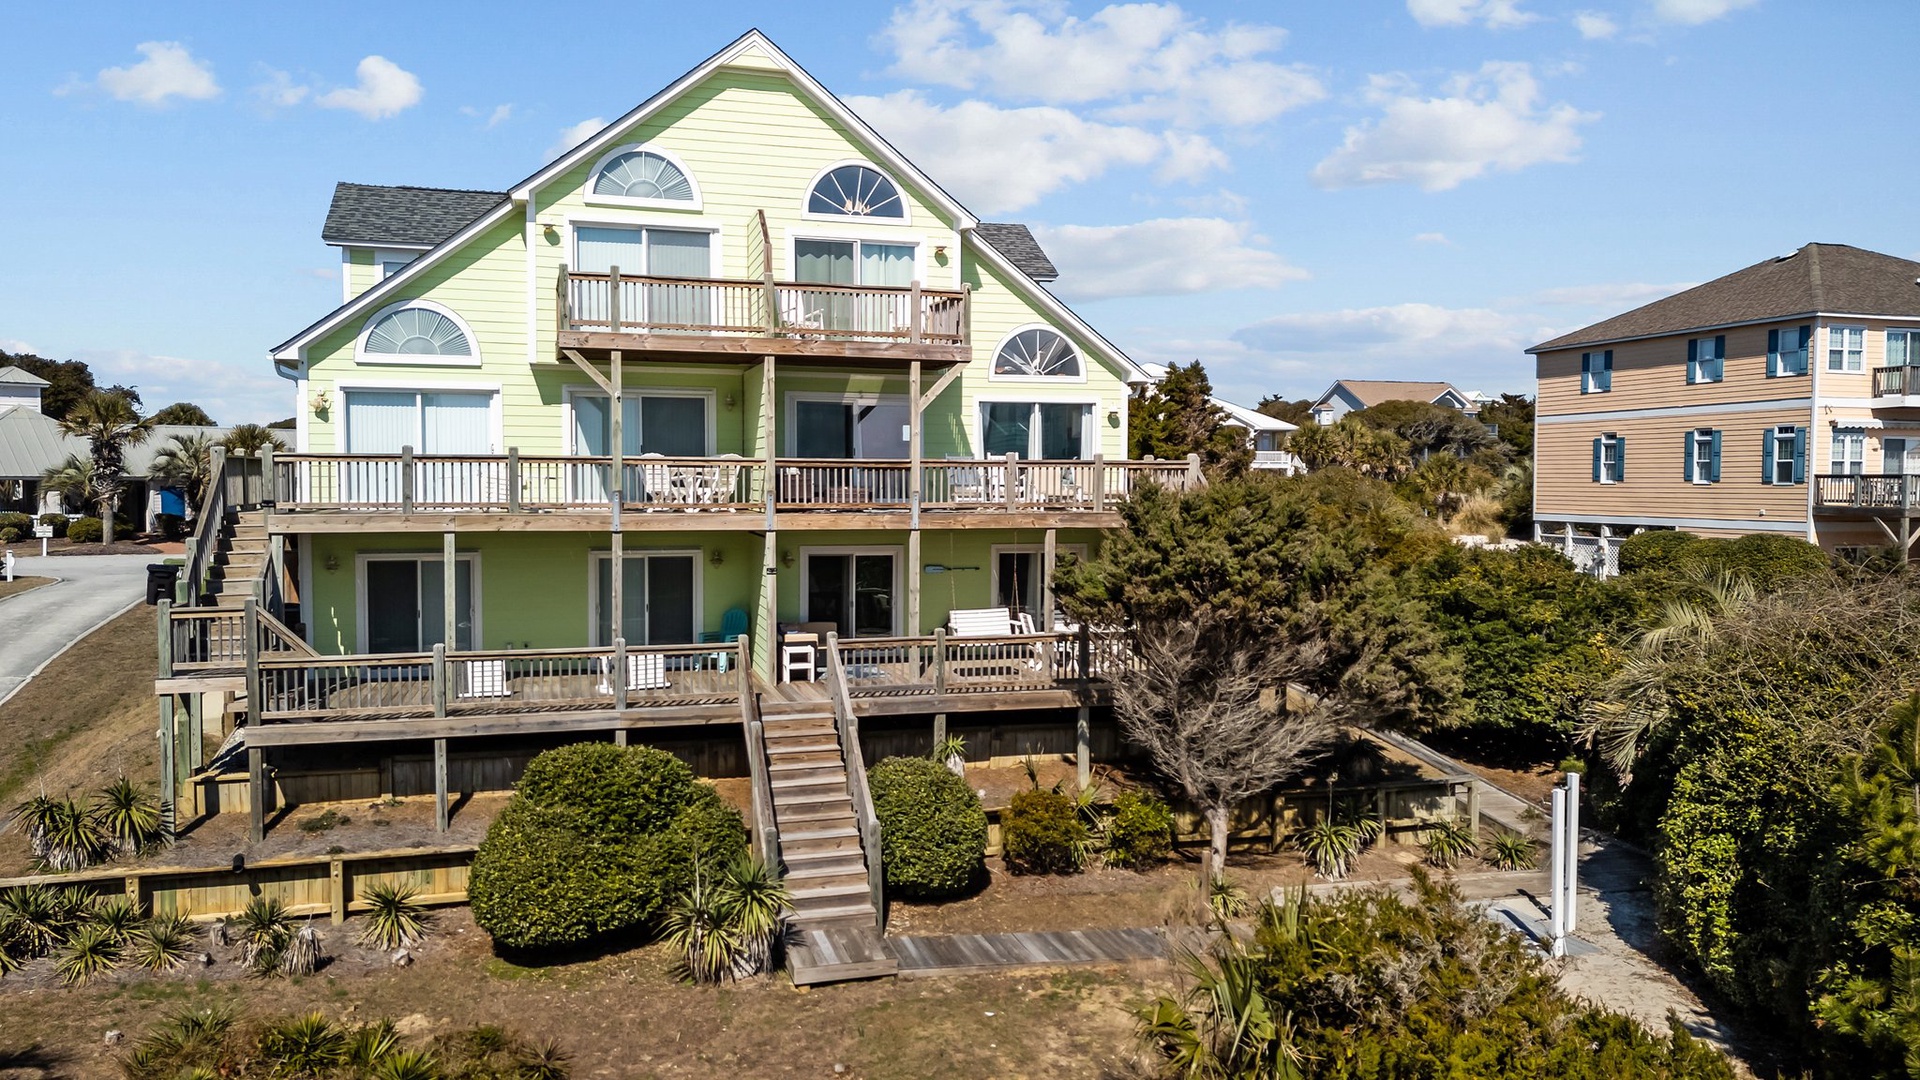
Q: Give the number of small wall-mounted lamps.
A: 8